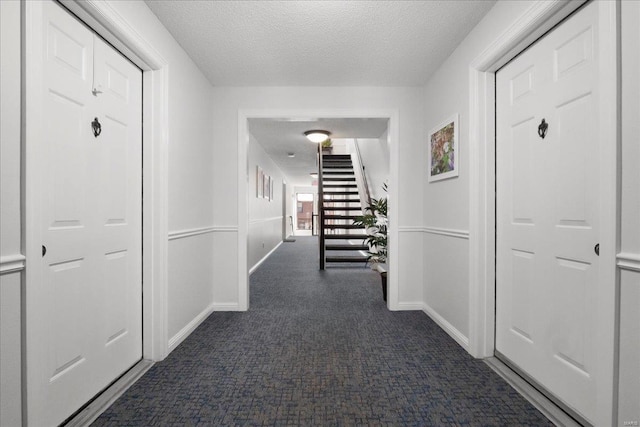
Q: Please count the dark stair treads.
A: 14